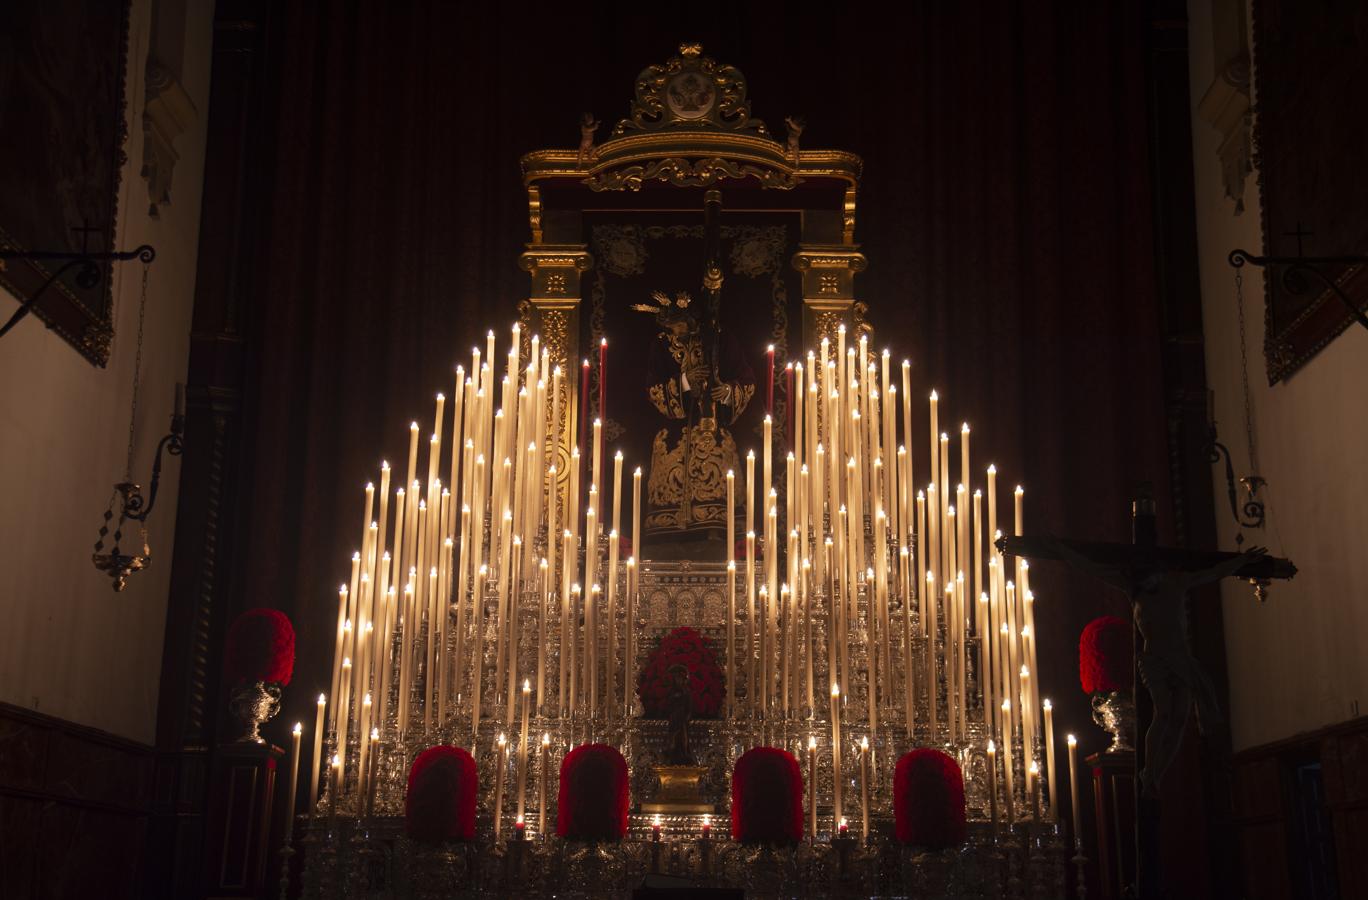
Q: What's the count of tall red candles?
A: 4